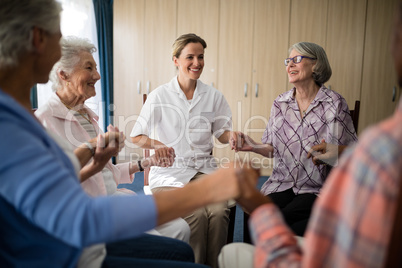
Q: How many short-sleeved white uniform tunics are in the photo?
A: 1